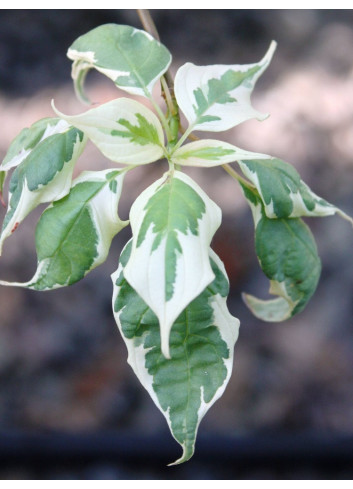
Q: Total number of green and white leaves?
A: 11